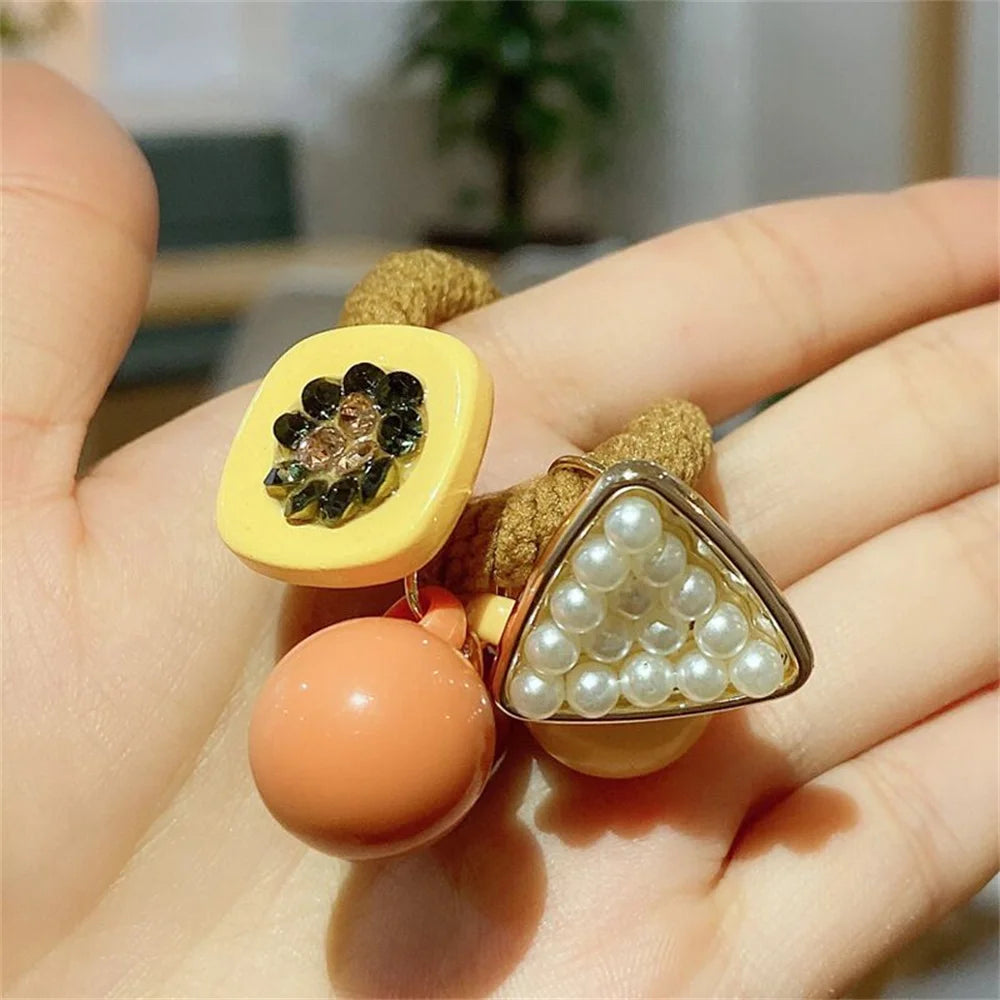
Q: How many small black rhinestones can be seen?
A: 9